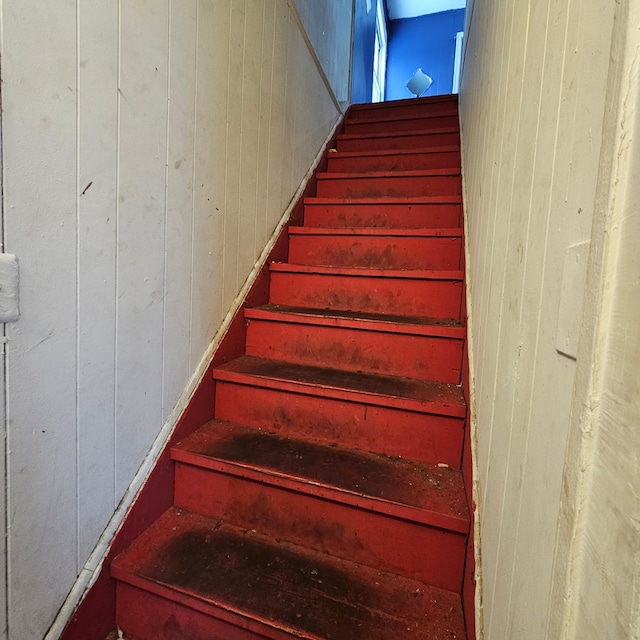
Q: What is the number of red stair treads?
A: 12